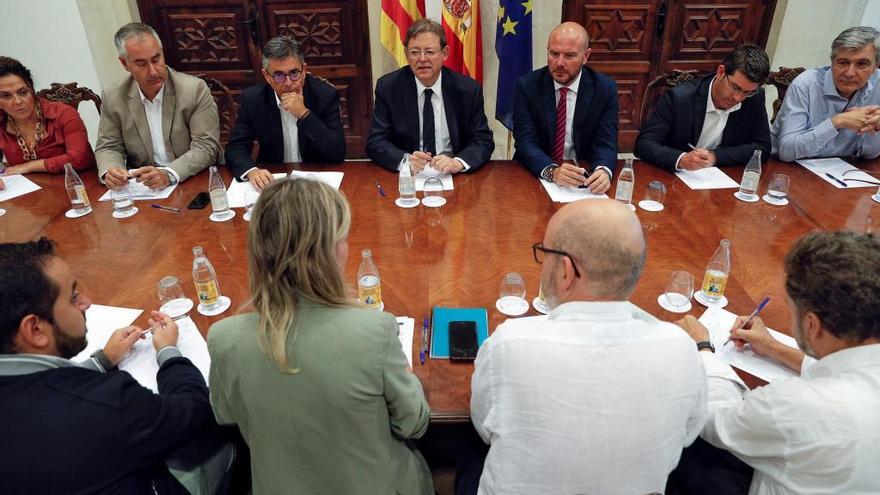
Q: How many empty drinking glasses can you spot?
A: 5